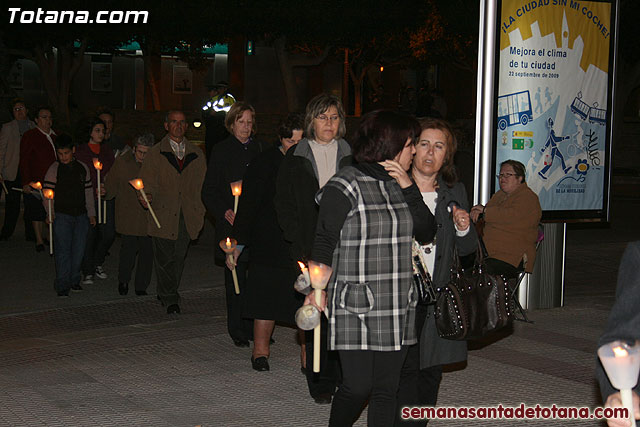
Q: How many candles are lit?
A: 9